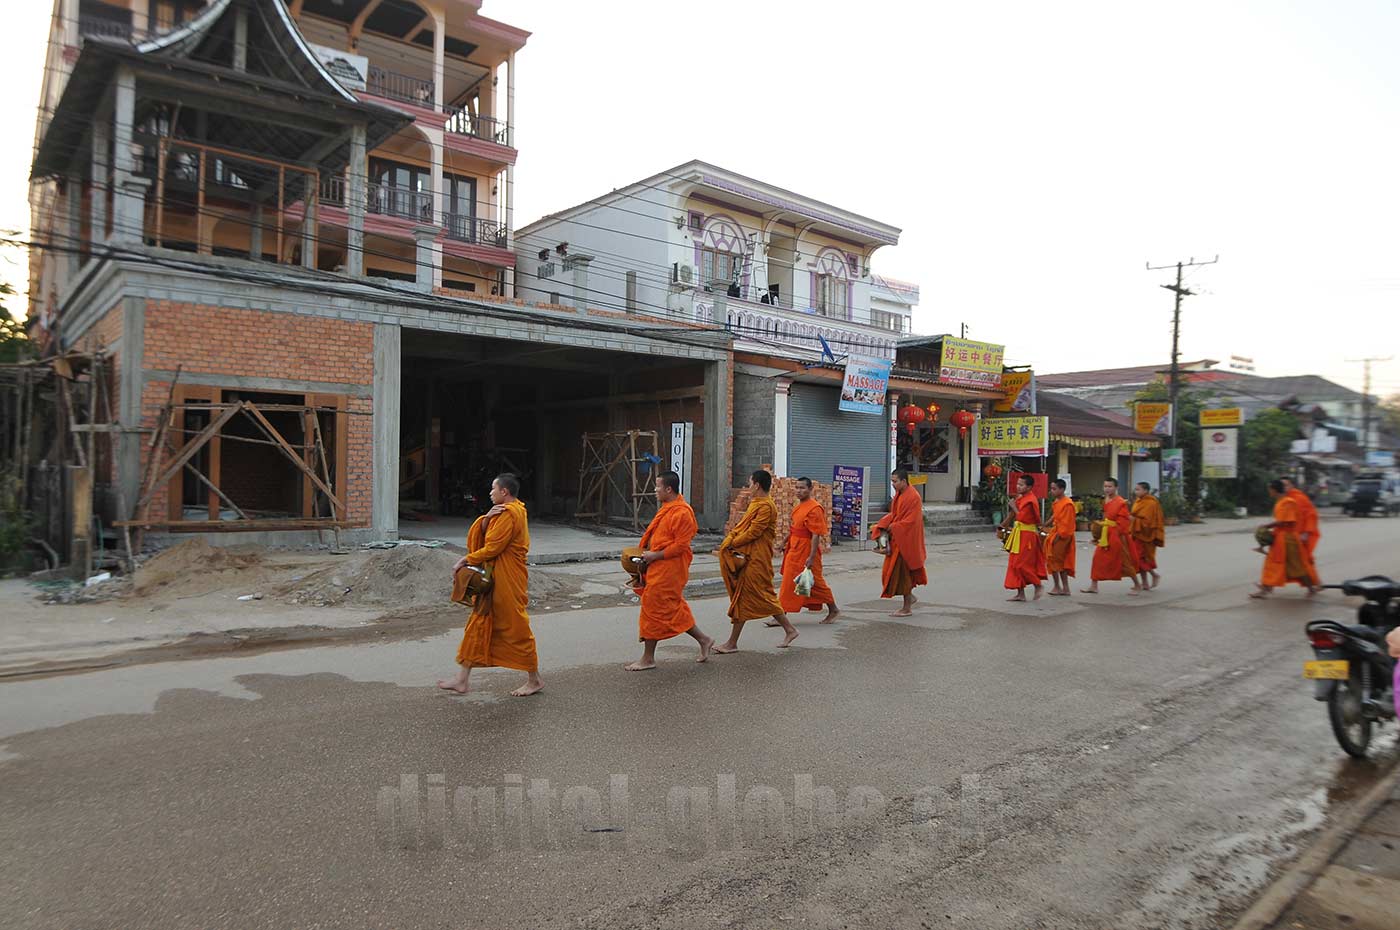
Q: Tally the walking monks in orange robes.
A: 11